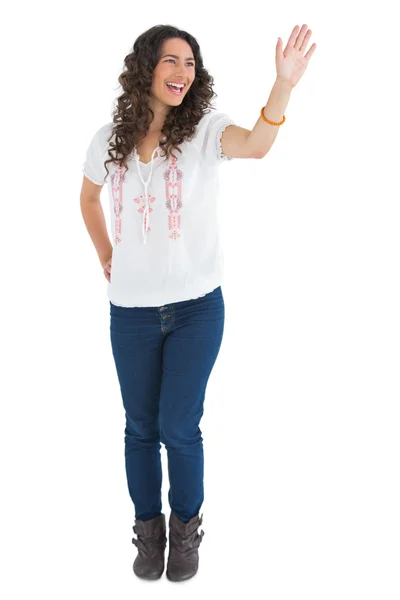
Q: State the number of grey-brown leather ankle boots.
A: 2